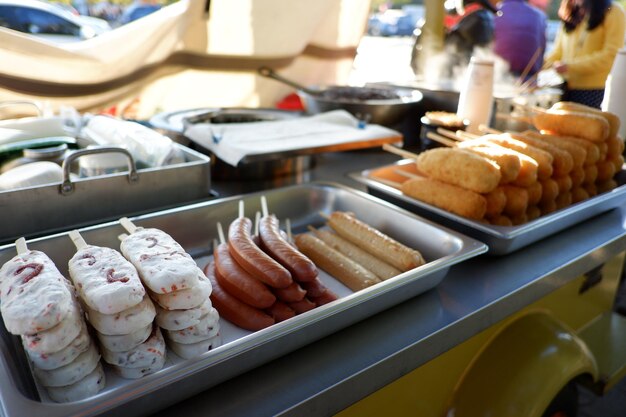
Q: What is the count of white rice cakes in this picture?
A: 15